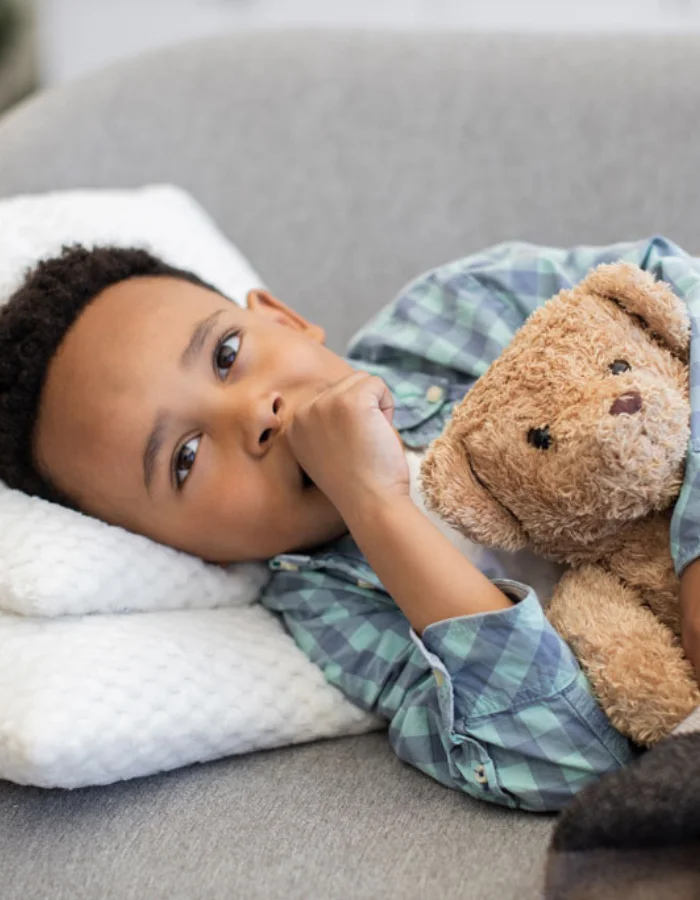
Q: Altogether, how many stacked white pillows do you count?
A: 2